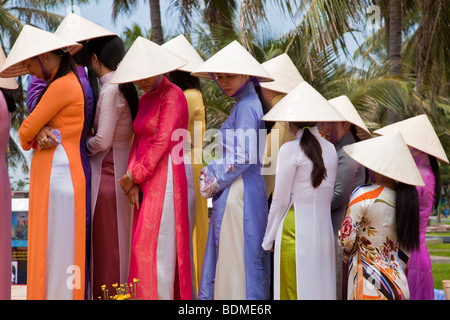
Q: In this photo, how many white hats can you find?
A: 11